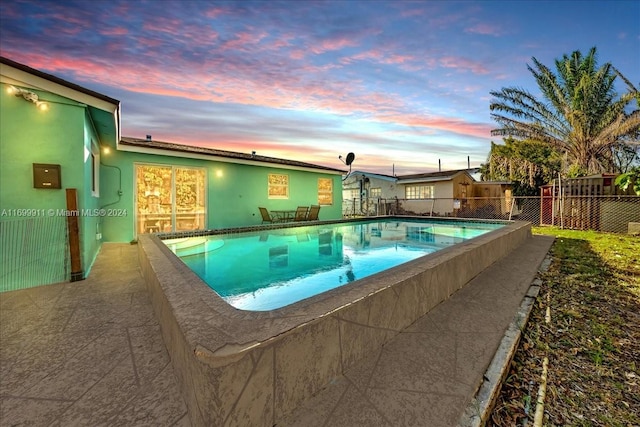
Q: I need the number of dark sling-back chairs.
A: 3